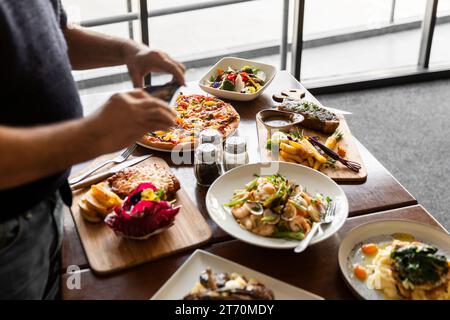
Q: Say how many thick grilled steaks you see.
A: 1